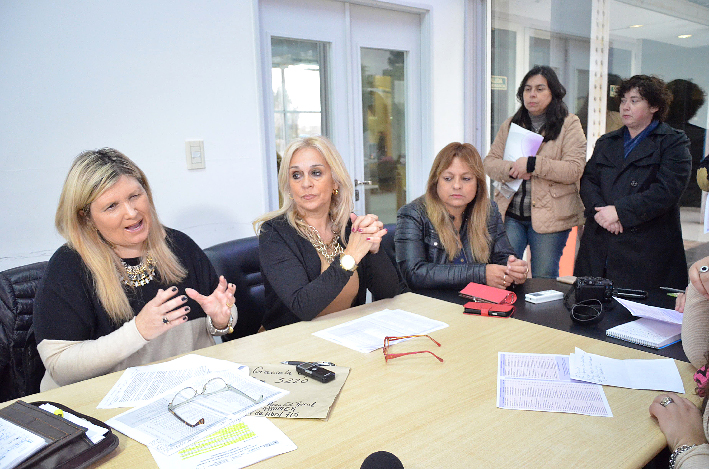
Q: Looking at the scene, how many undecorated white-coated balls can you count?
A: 0